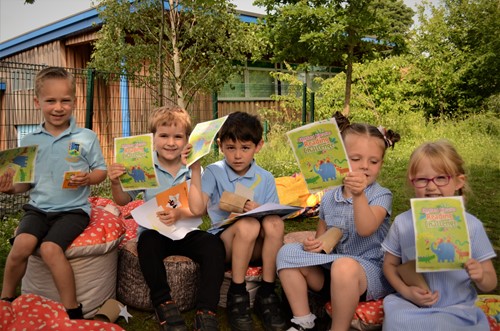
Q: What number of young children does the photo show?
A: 5